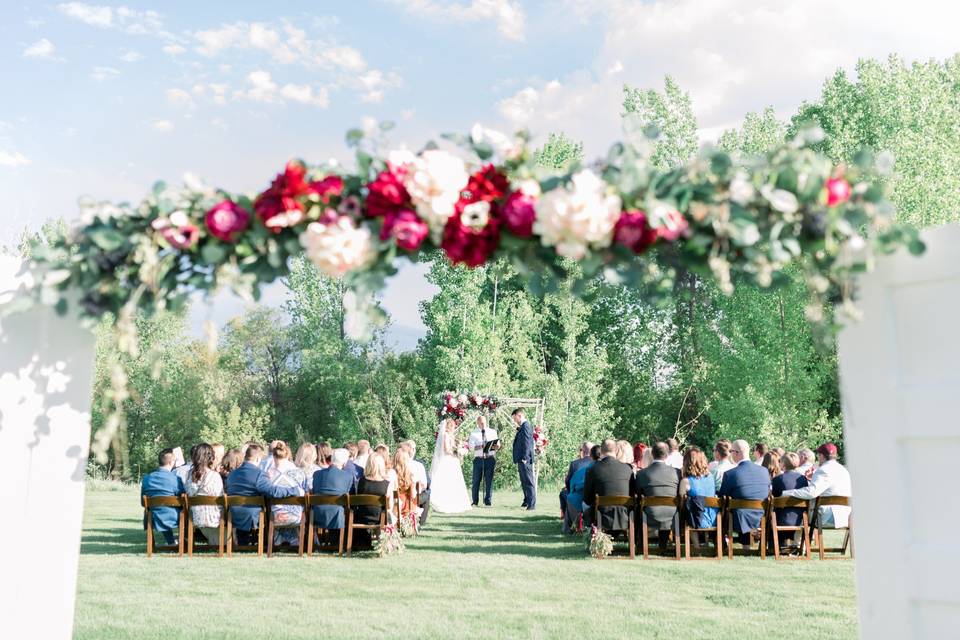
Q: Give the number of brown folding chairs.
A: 12